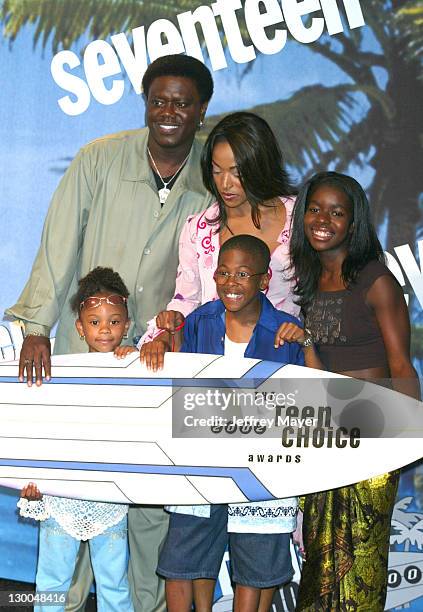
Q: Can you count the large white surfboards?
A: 1